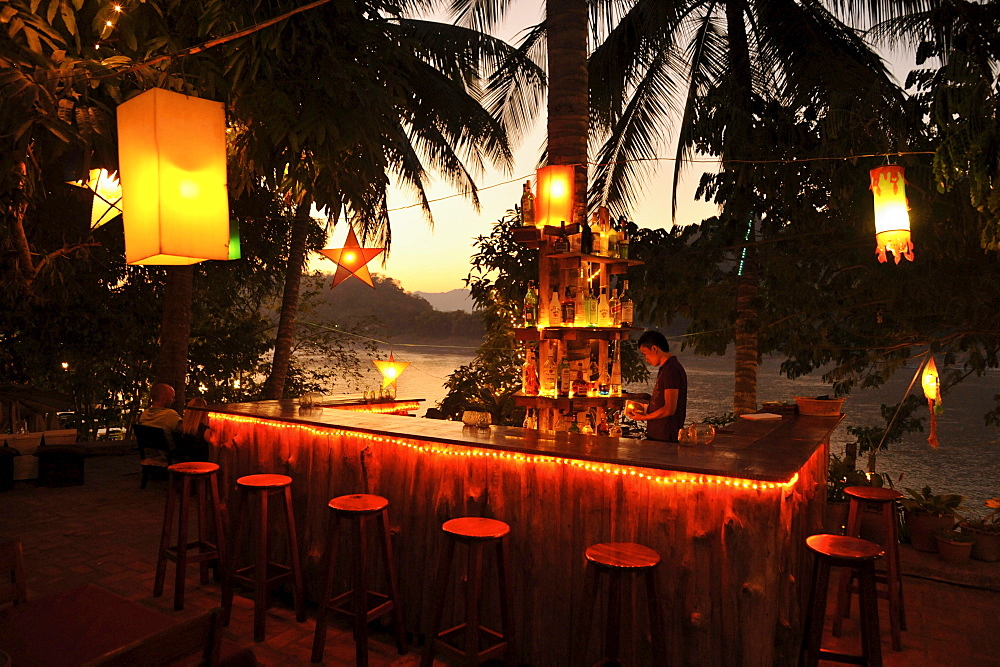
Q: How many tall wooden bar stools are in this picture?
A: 7